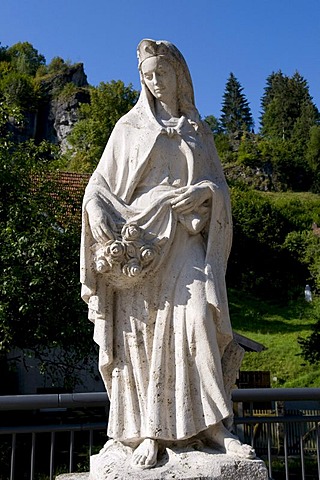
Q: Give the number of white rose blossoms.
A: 5